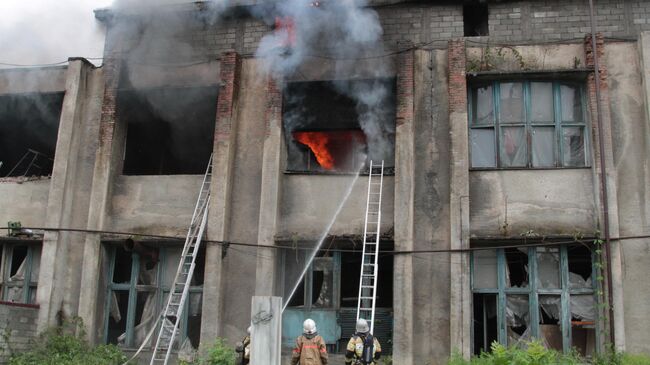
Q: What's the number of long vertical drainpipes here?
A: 1